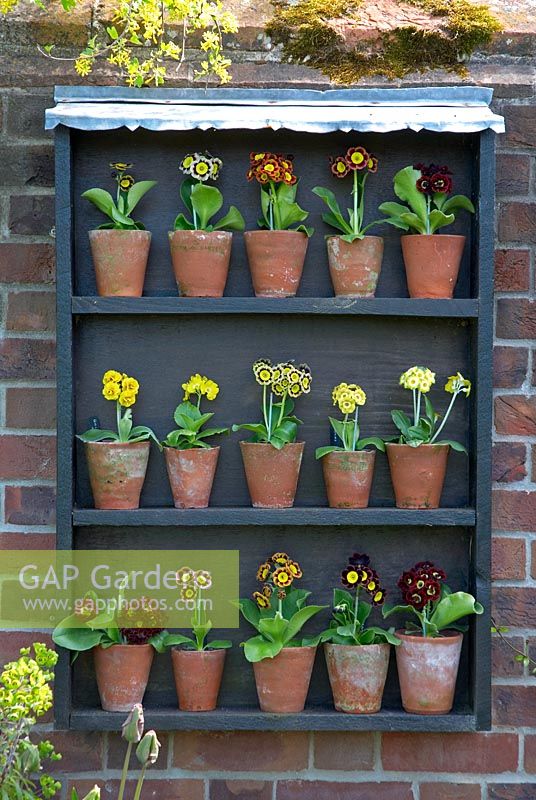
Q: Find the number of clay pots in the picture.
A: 15